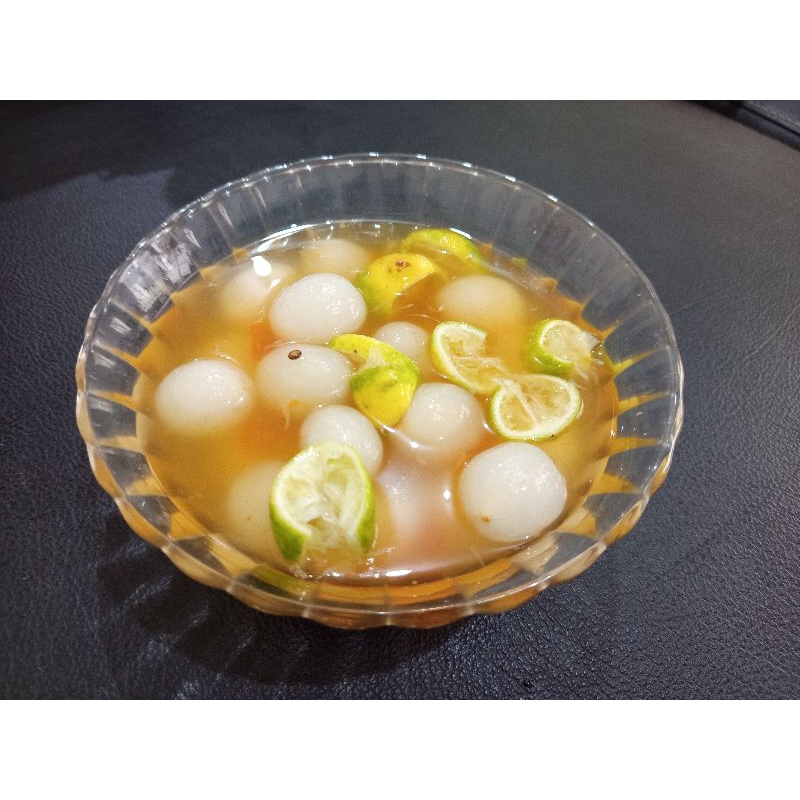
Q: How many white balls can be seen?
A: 12